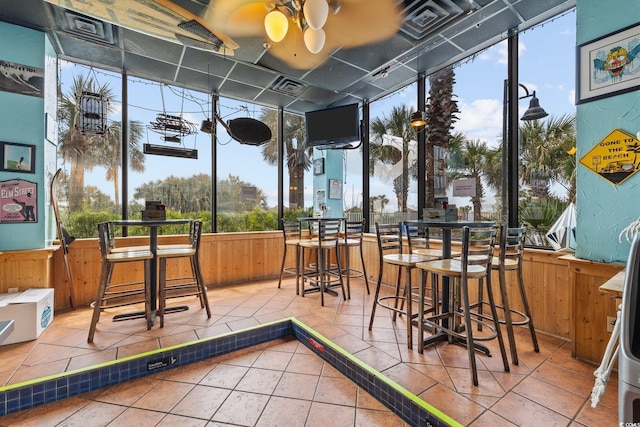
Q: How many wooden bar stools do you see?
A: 12